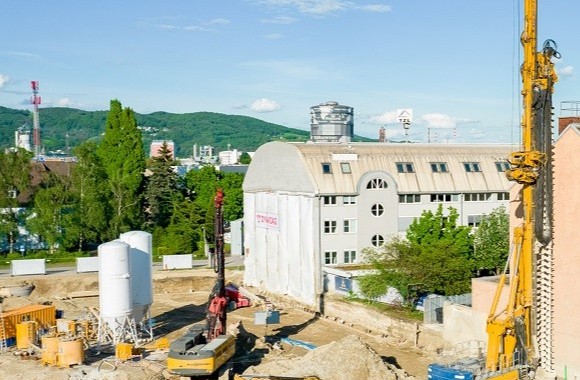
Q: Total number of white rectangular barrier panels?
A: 3